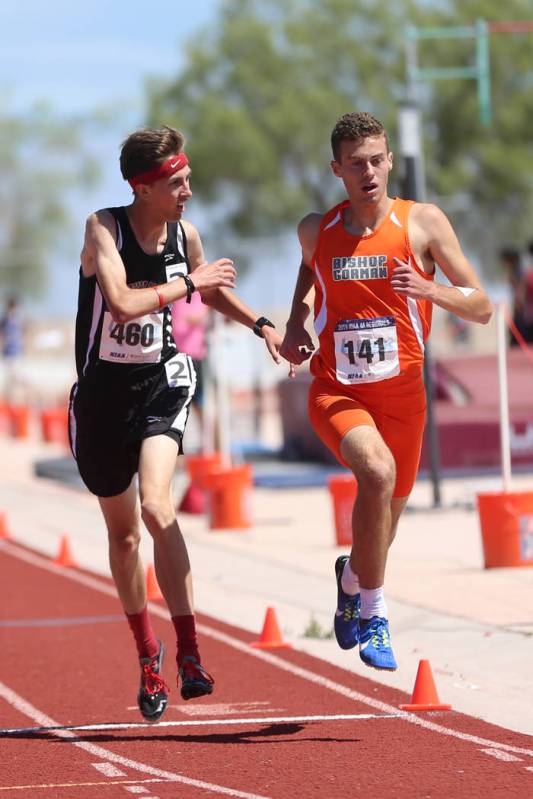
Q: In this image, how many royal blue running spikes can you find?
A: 2